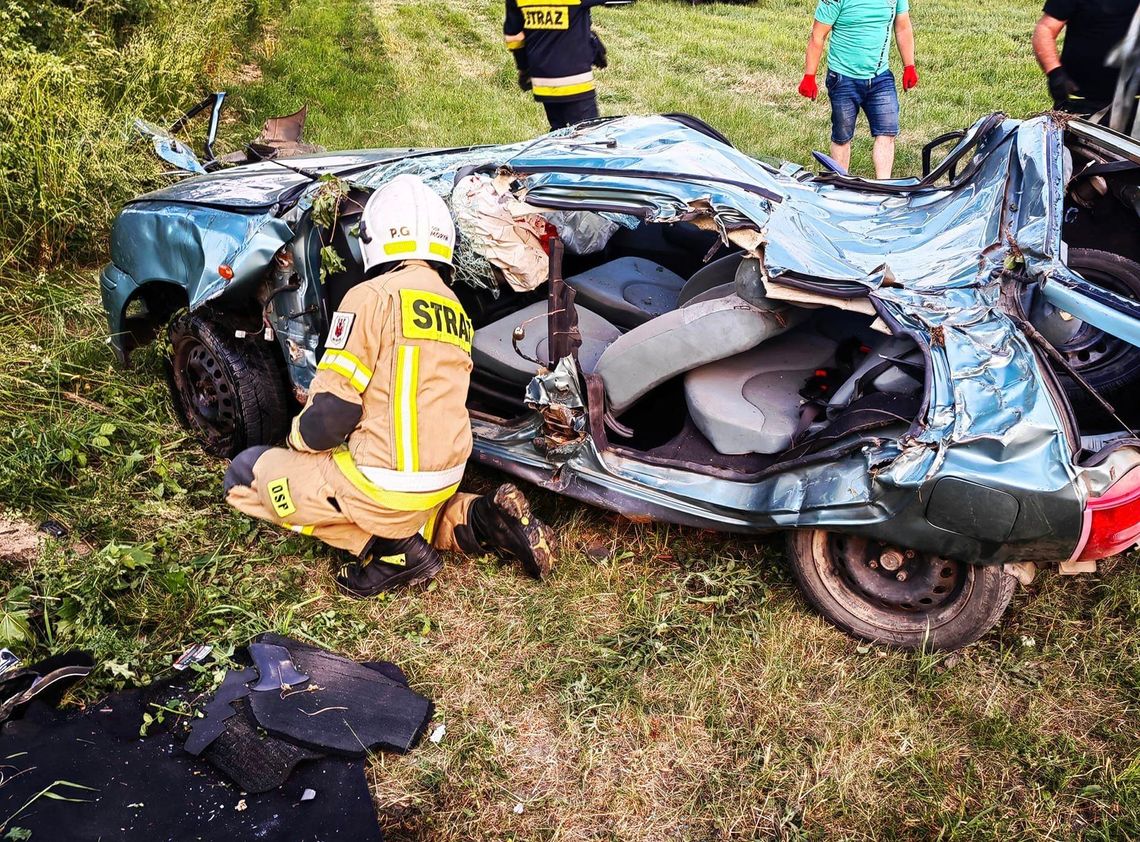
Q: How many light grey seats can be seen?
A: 3